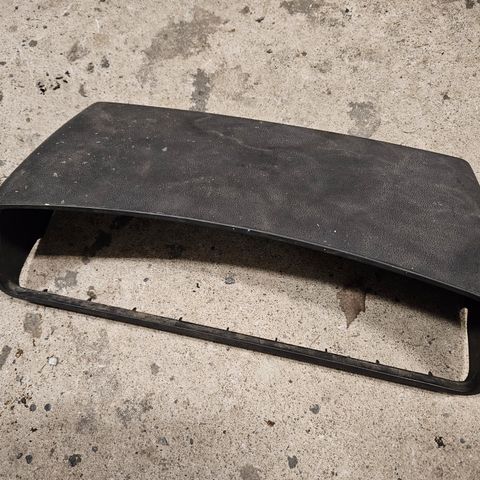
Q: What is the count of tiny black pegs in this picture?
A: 9